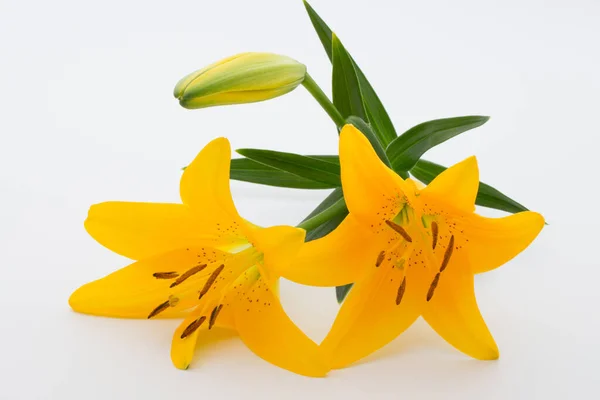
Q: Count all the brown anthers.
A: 12